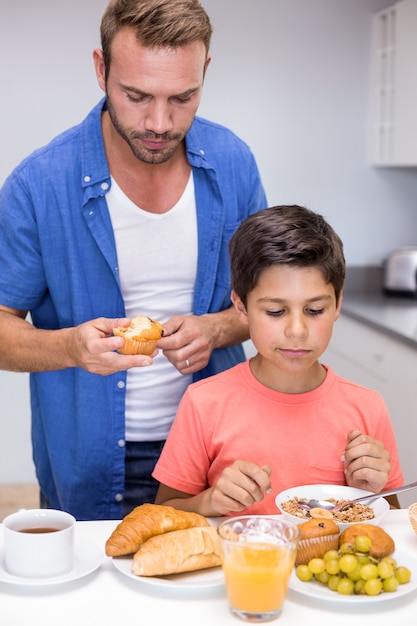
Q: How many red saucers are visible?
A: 0